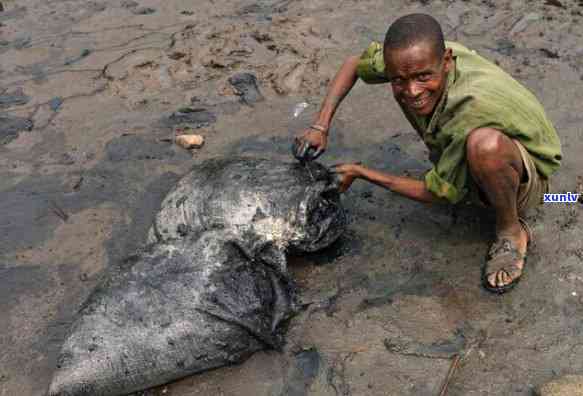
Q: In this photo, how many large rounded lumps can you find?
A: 2